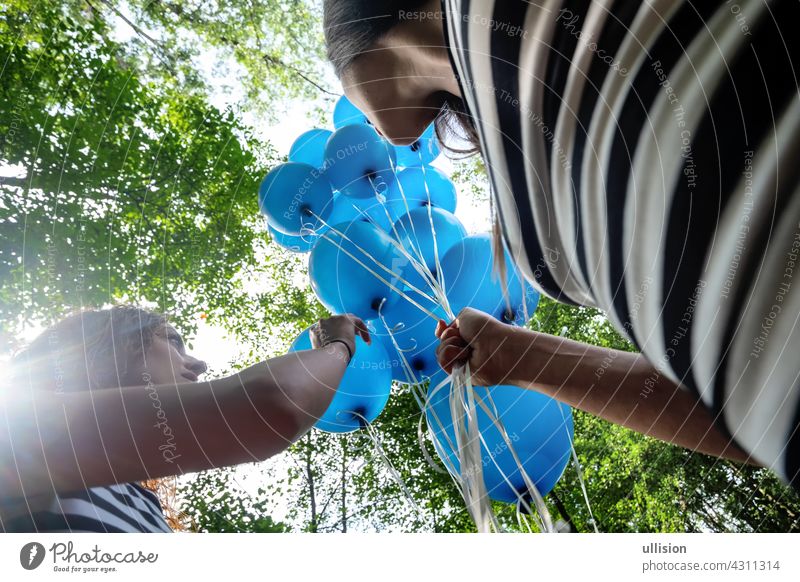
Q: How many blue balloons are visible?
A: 14